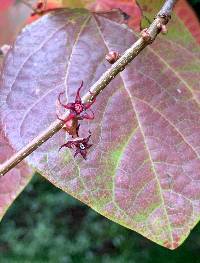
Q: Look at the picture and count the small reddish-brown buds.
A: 3